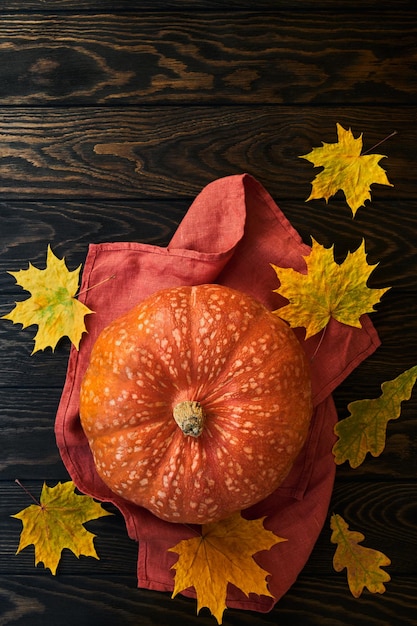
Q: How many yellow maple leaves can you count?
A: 5